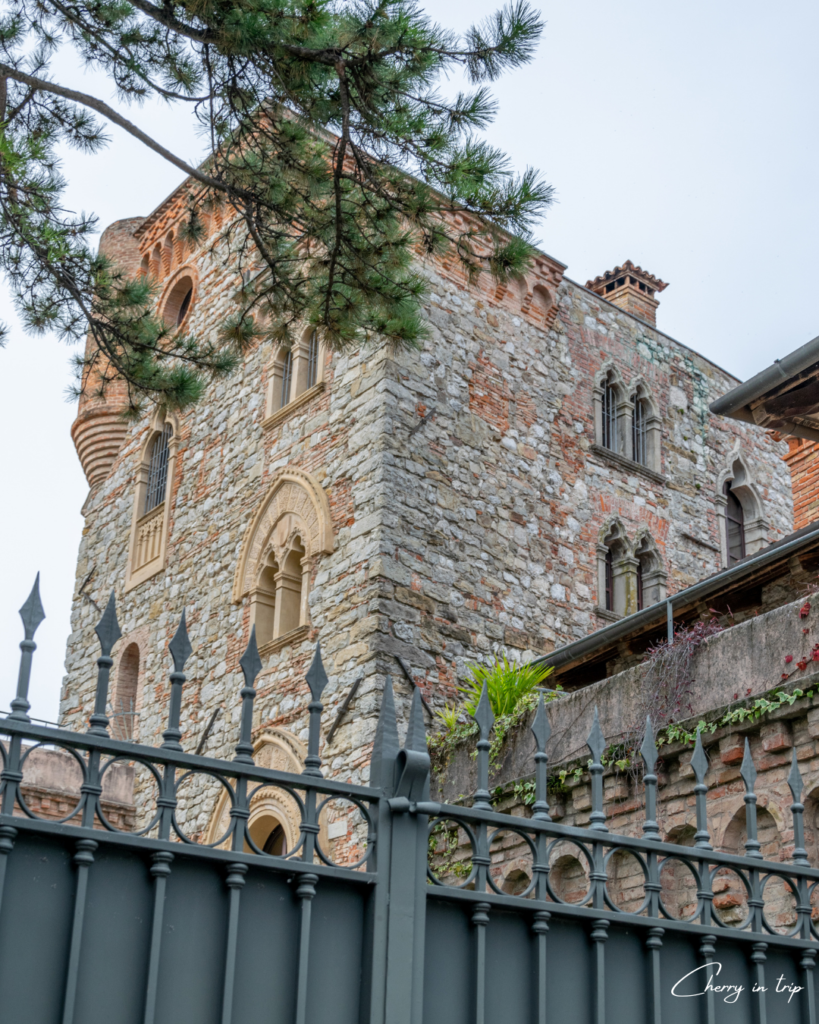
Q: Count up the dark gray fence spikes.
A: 14